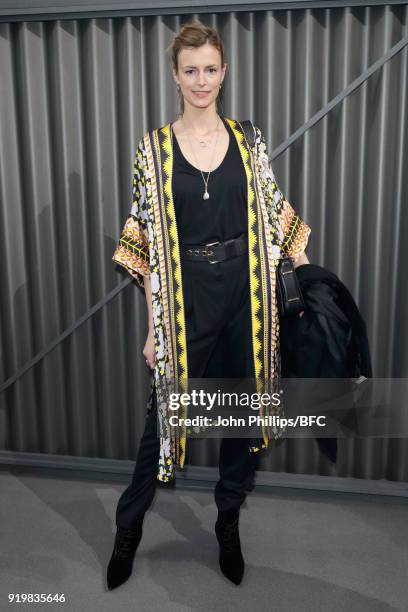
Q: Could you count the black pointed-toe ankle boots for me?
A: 2